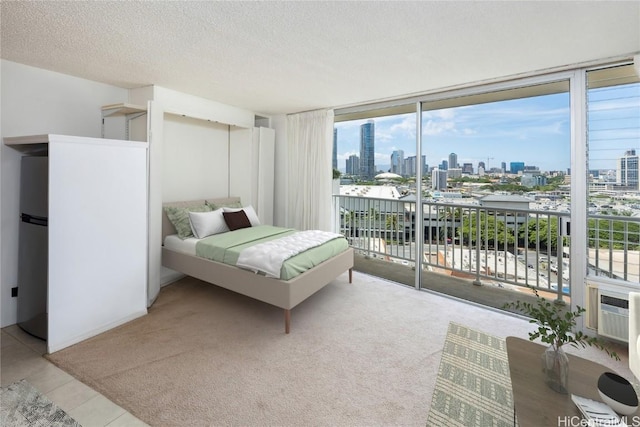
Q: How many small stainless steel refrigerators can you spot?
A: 1